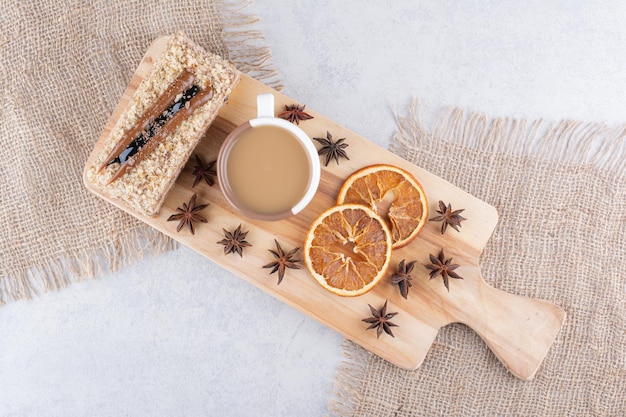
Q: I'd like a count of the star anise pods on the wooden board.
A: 10